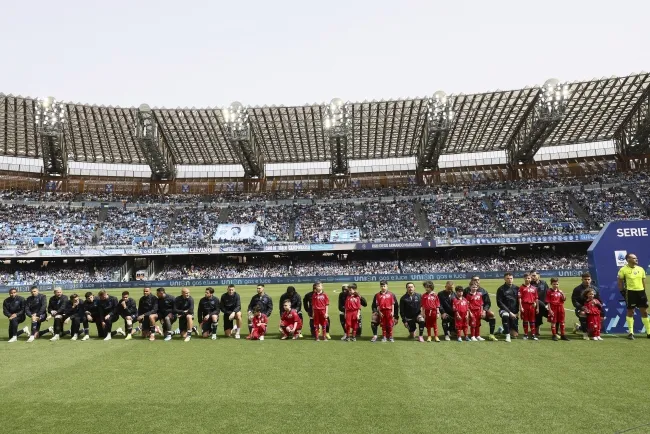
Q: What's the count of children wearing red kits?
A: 11